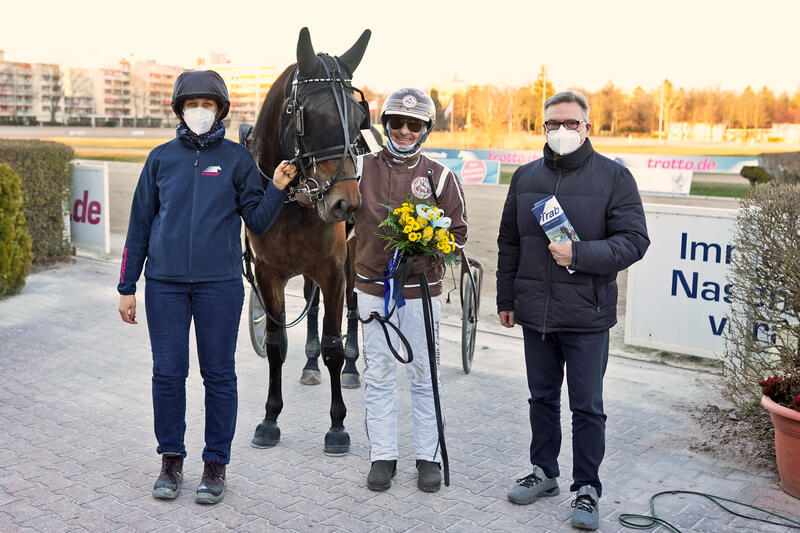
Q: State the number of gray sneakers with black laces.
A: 2